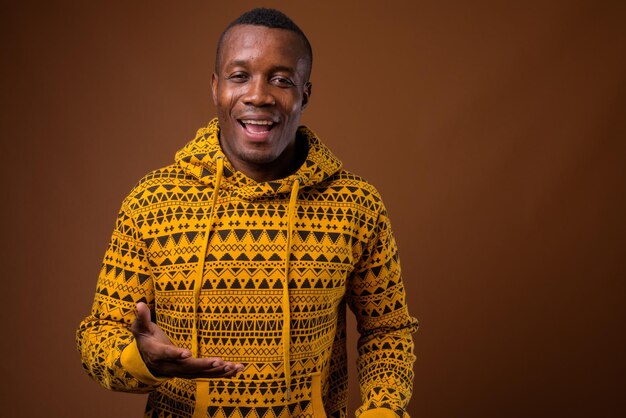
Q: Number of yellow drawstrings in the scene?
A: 2